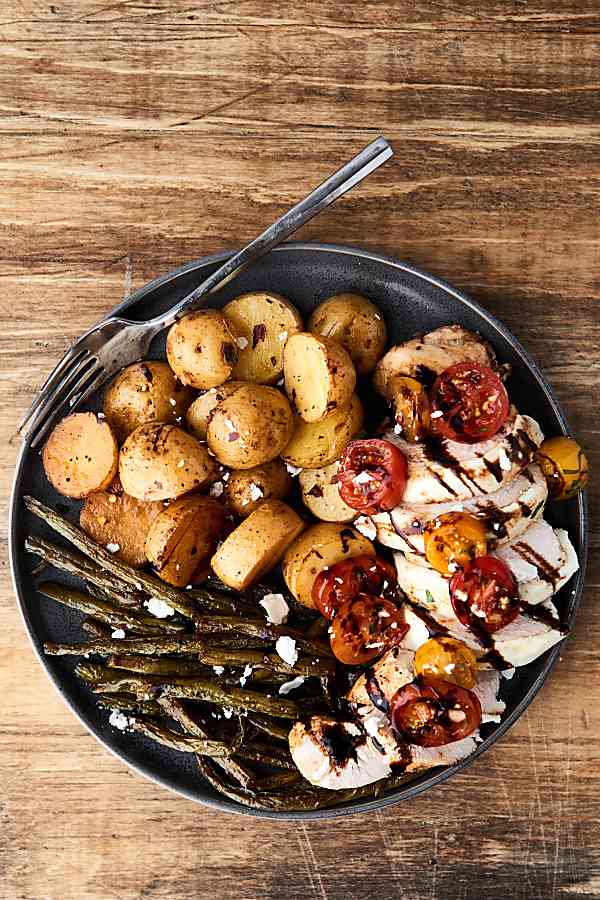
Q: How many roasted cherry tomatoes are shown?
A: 10